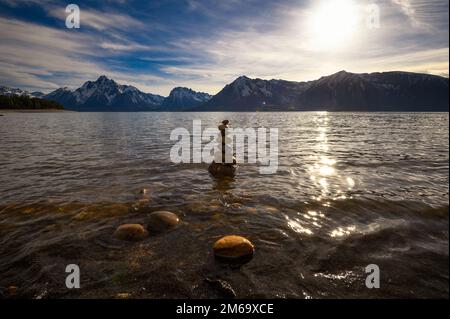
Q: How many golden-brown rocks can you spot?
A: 3